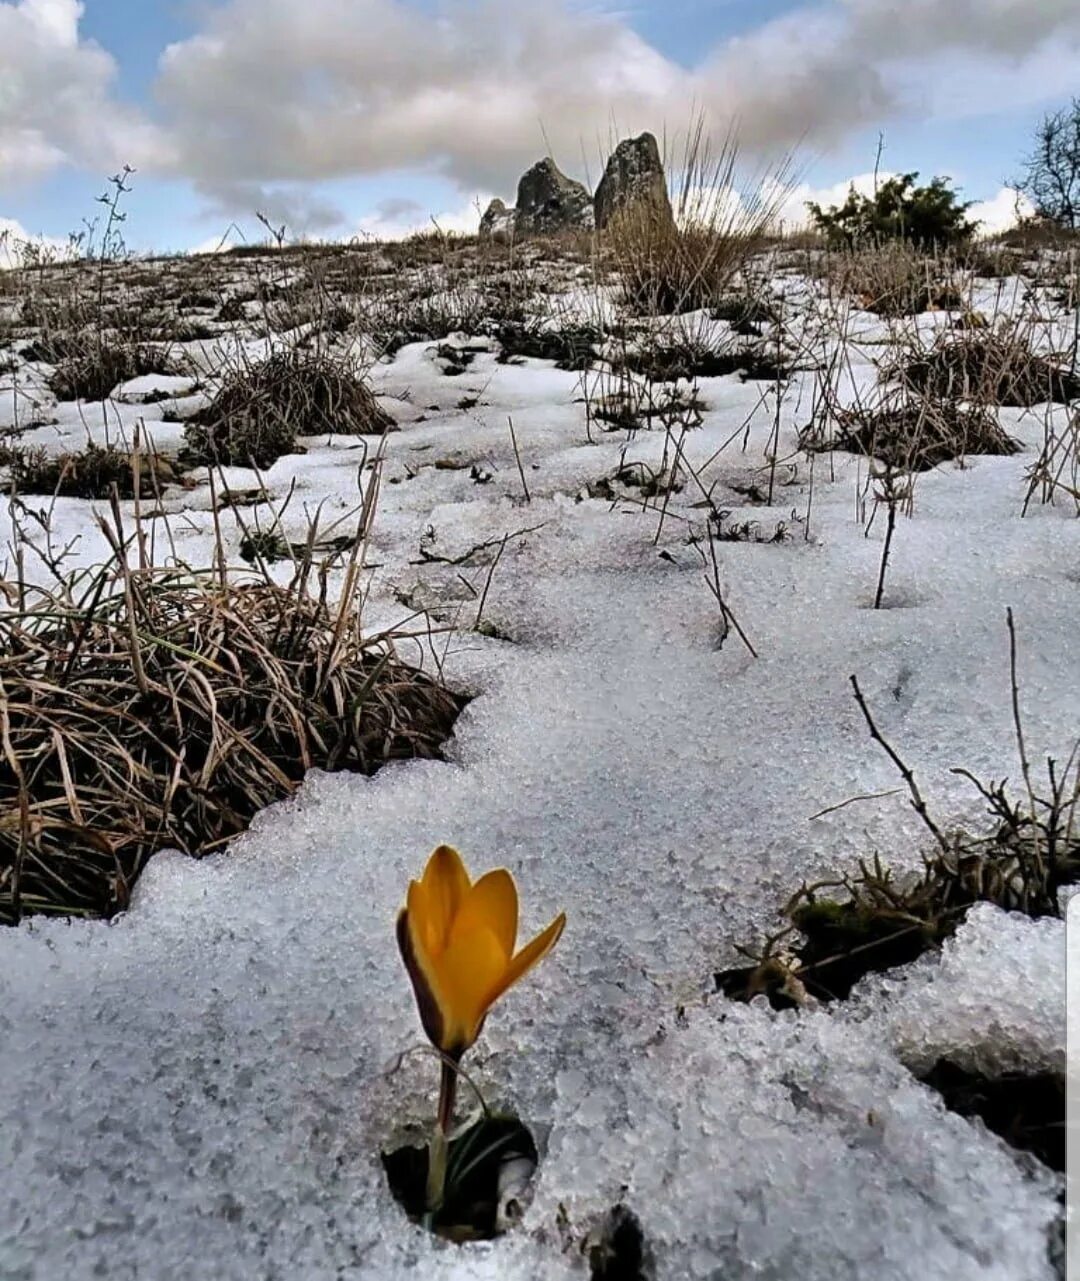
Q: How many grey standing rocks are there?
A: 3